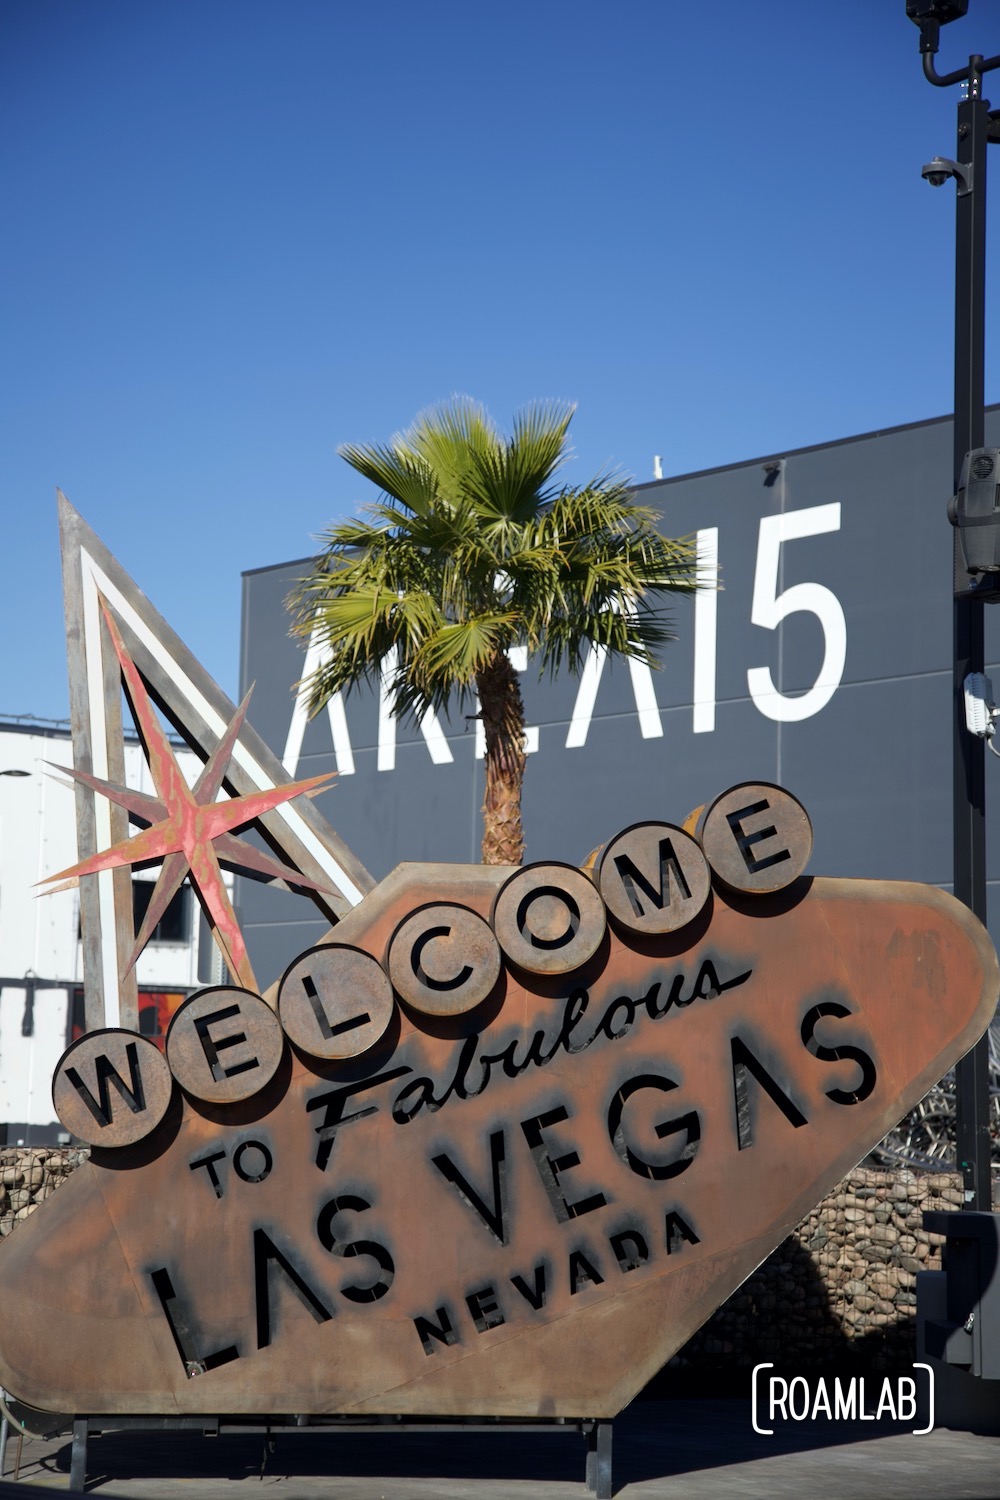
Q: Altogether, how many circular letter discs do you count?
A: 7